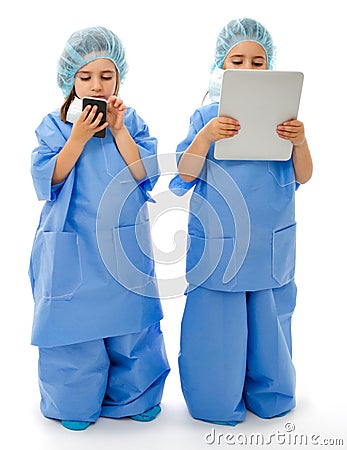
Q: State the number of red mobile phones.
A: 0